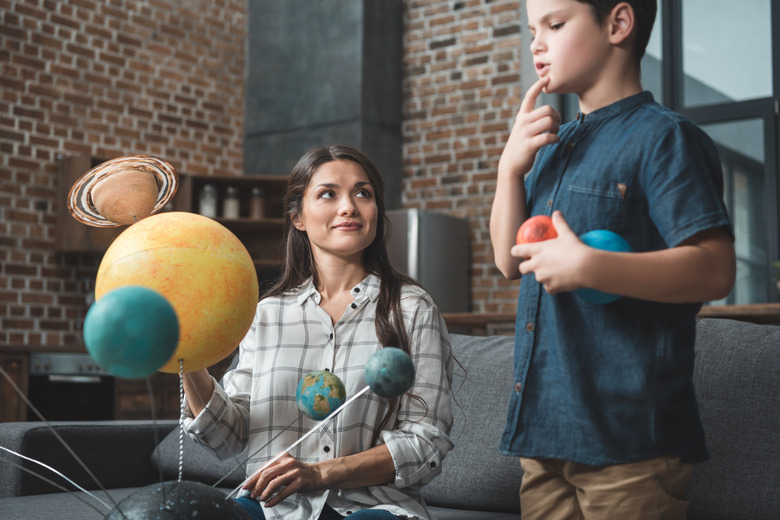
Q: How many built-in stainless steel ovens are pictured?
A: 1